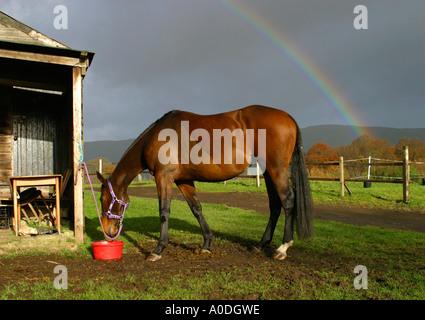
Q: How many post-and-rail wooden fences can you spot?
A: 1